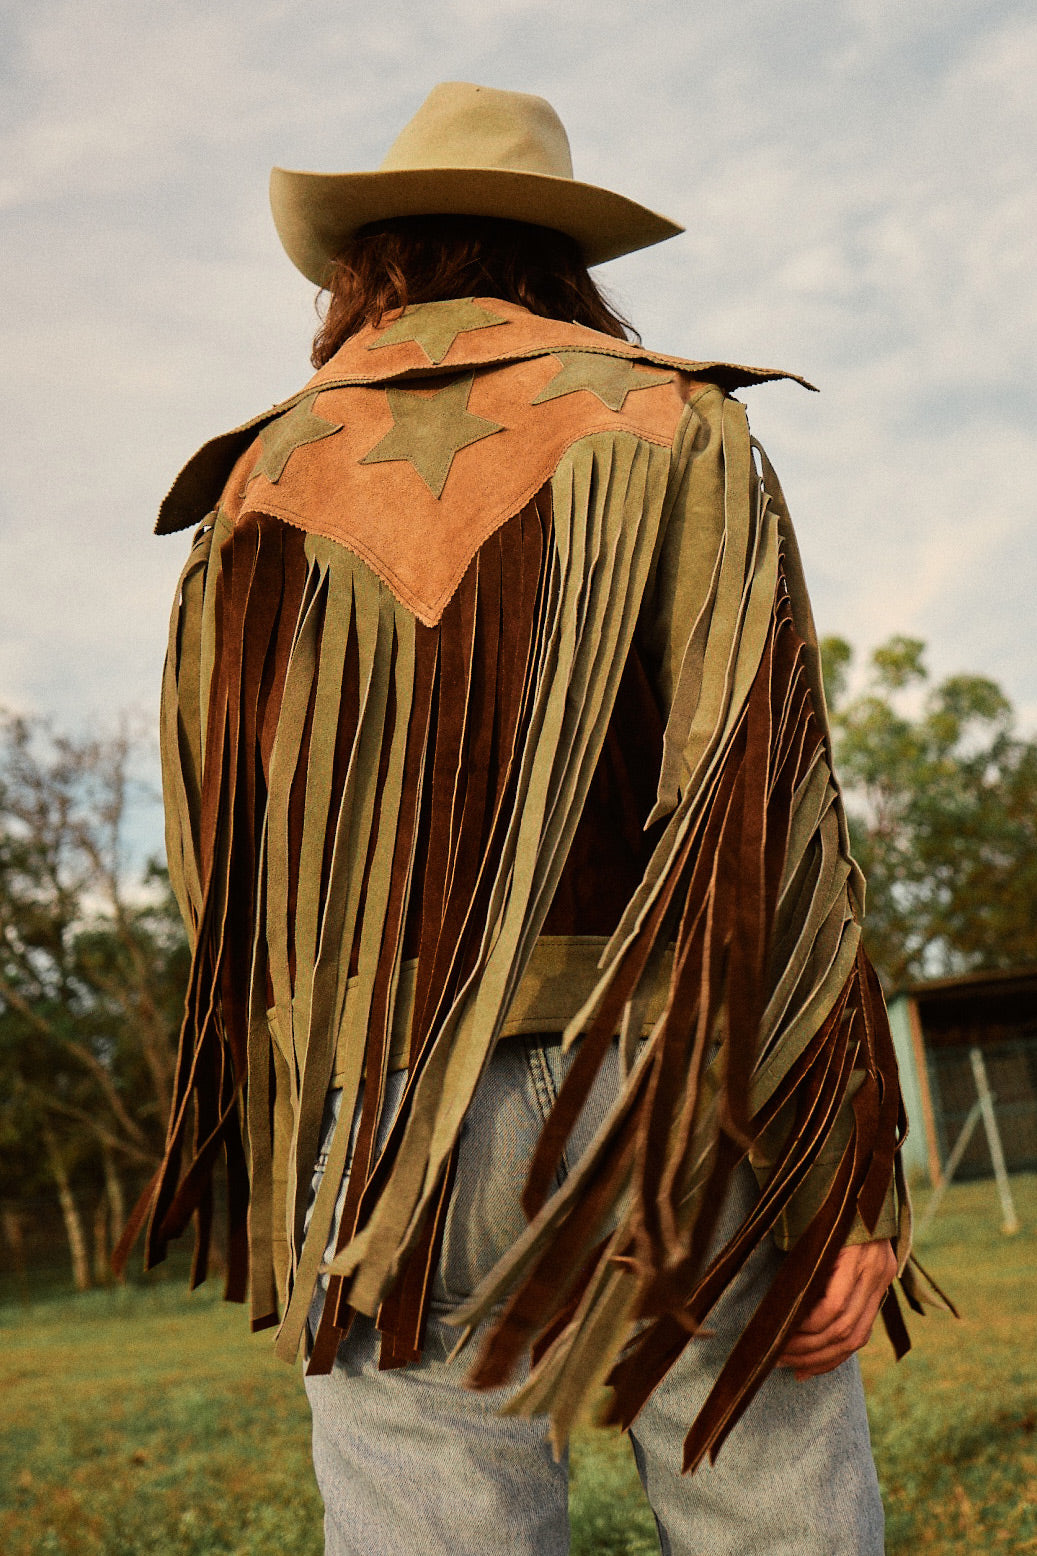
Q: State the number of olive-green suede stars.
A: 4